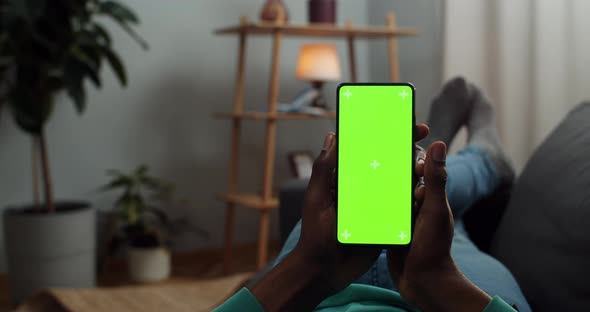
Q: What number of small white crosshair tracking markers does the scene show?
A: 5